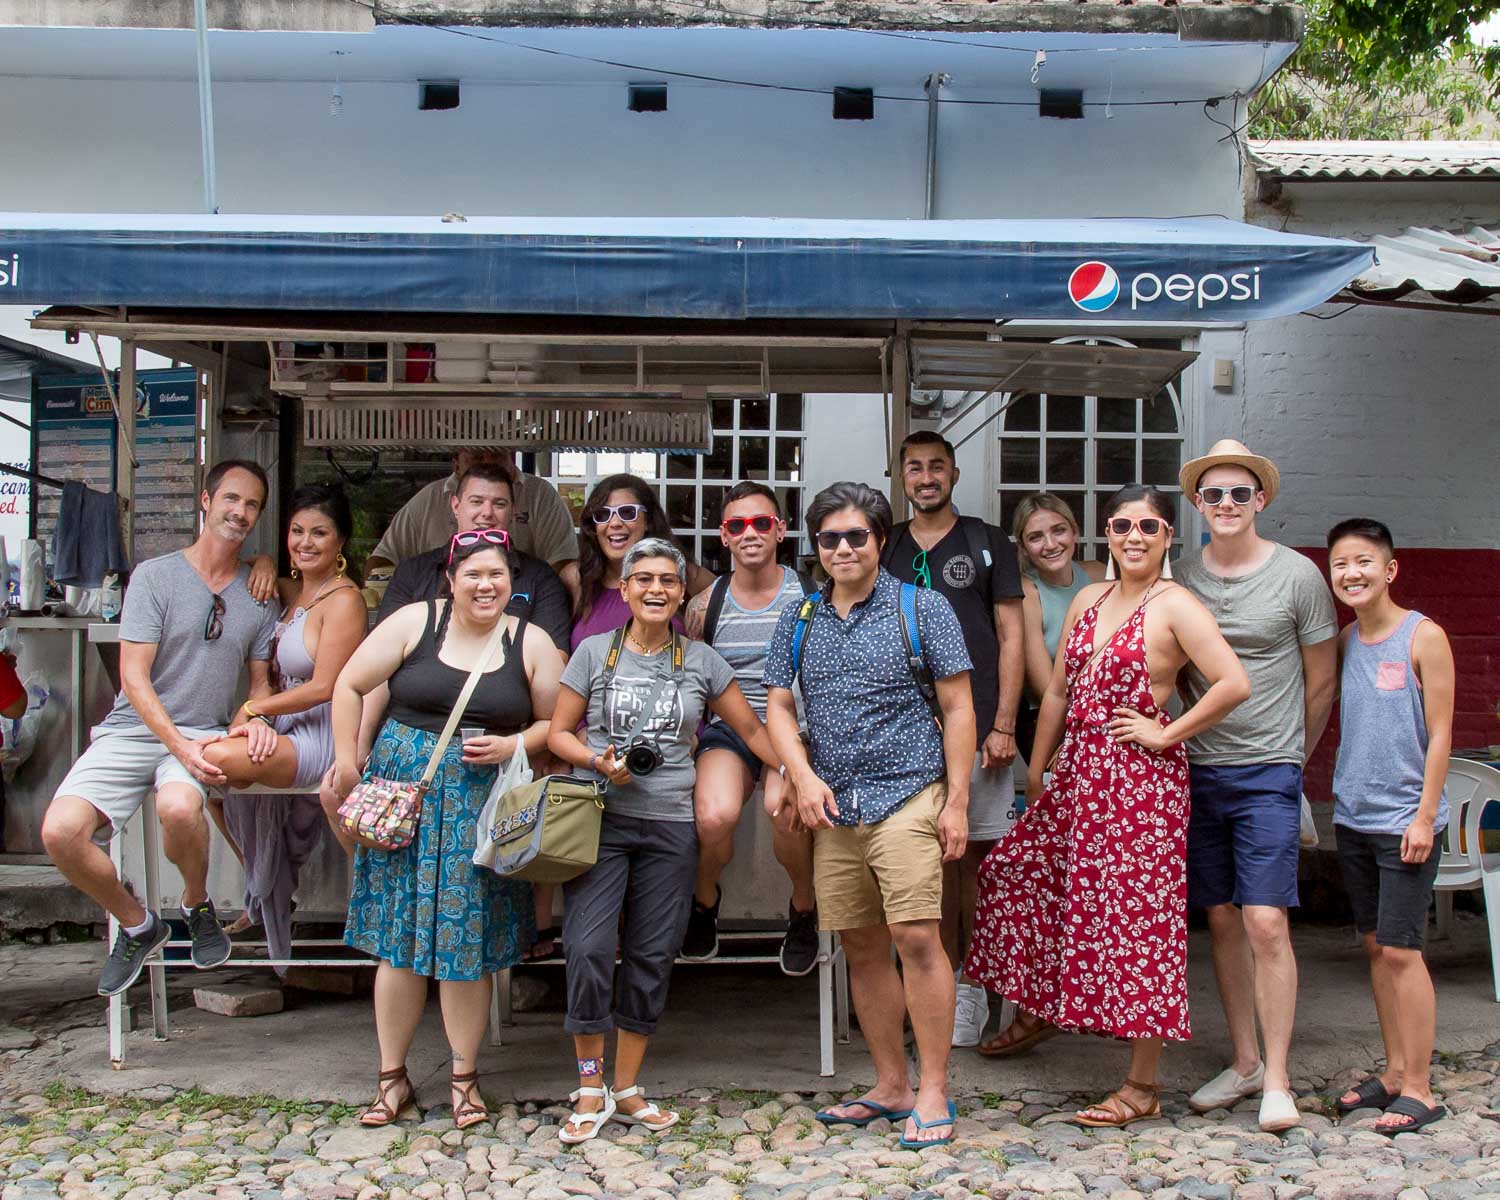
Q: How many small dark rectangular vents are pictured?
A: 4